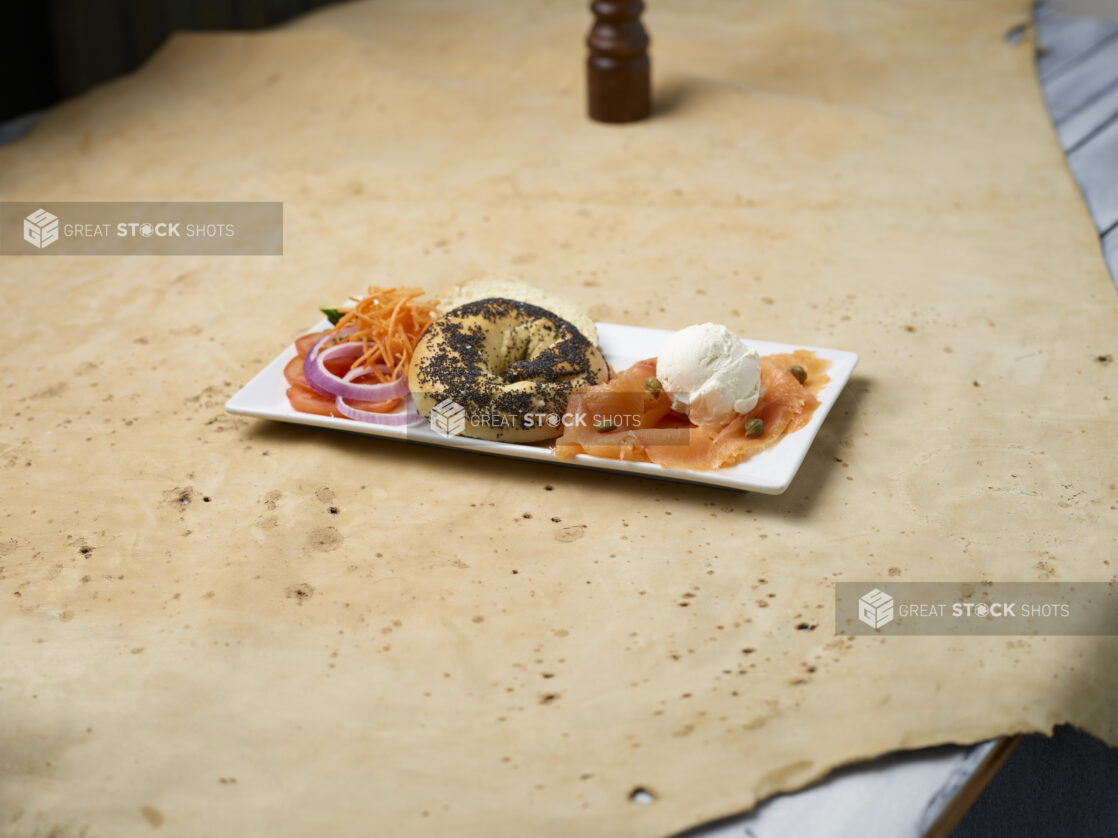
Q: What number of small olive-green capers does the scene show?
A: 4